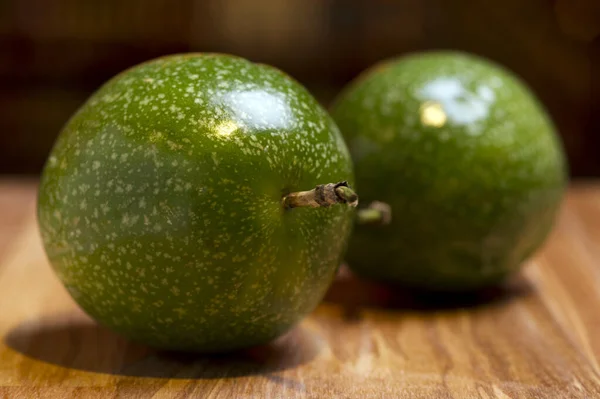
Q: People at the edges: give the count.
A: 0